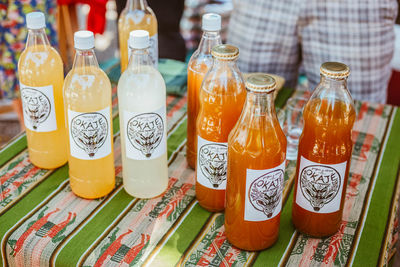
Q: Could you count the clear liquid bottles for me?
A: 1